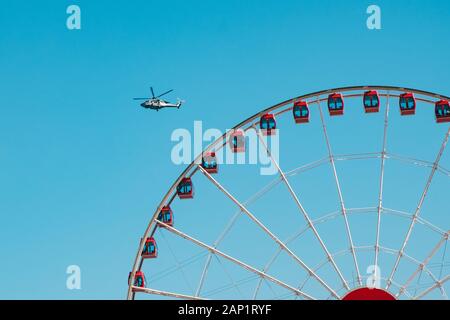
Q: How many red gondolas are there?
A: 12